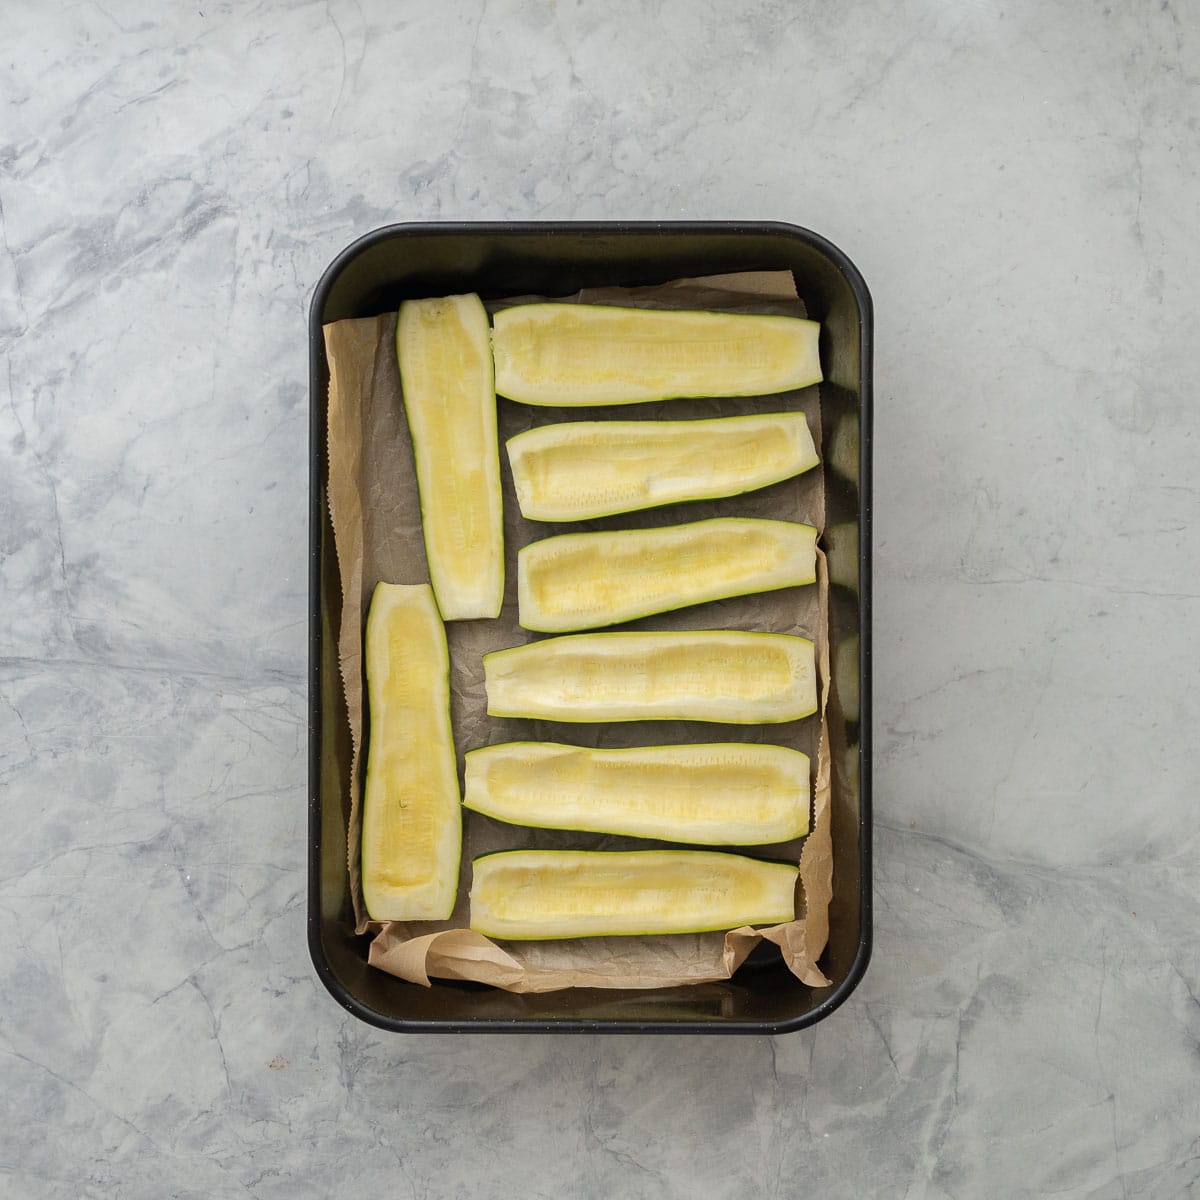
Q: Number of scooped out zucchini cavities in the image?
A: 8